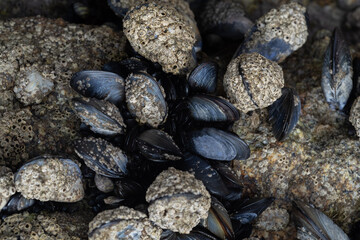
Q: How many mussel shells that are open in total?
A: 0